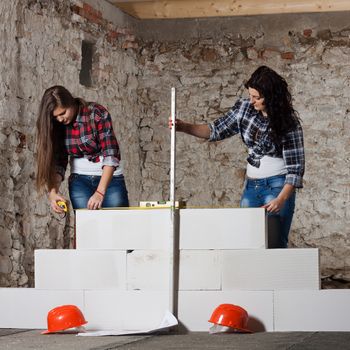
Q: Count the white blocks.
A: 9